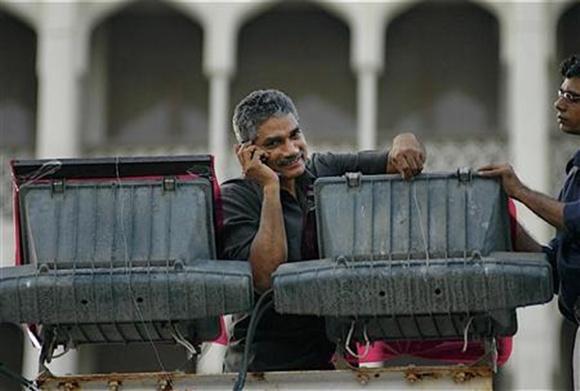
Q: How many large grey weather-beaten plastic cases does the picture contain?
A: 2